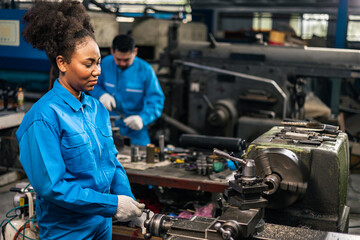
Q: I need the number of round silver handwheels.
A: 2